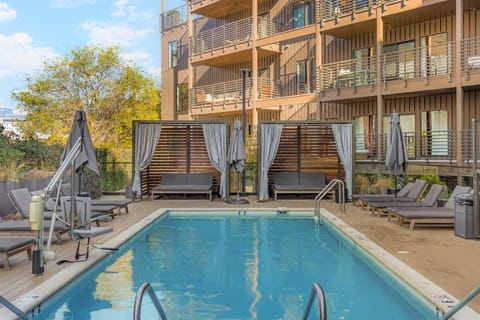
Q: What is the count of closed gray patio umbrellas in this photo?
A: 3